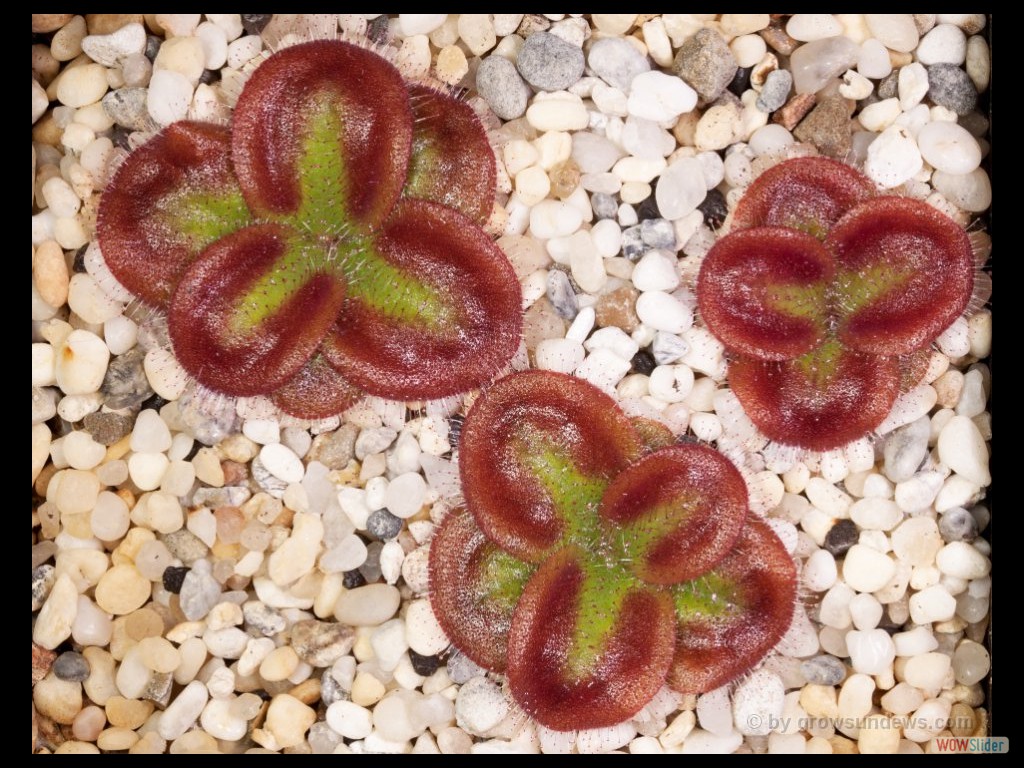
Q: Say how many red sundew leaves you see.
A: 15